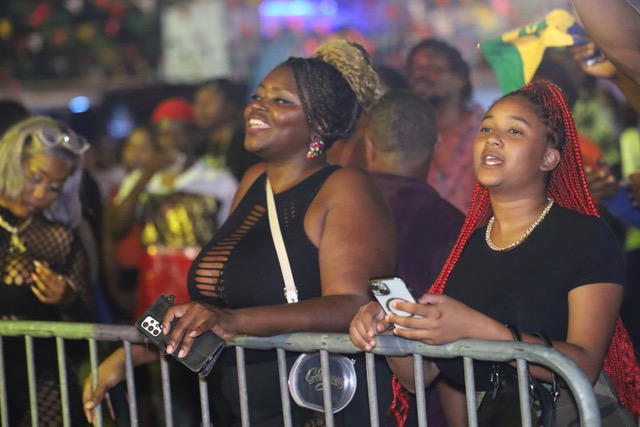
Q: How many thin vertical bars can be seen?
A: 14